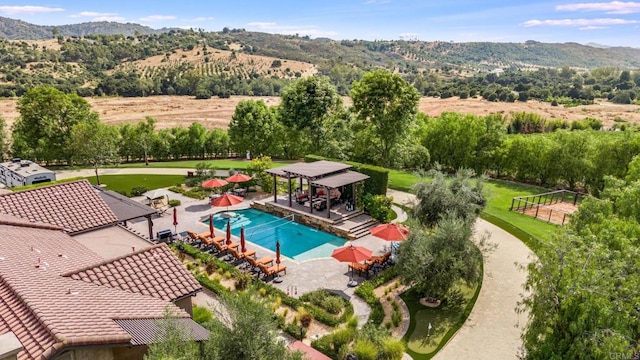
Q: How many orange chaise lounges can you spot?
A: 8